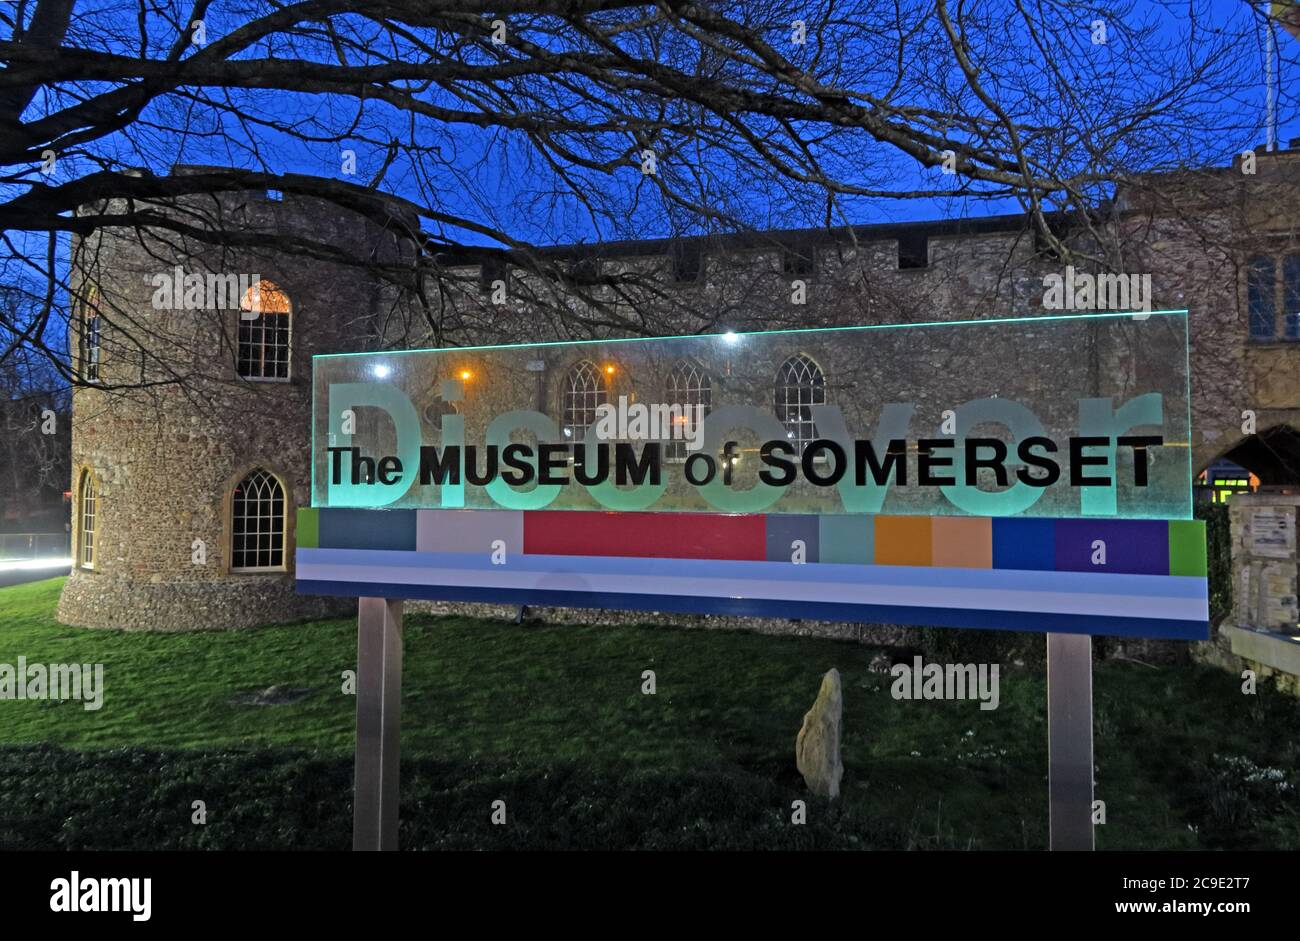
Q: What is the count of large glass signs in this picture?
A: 1